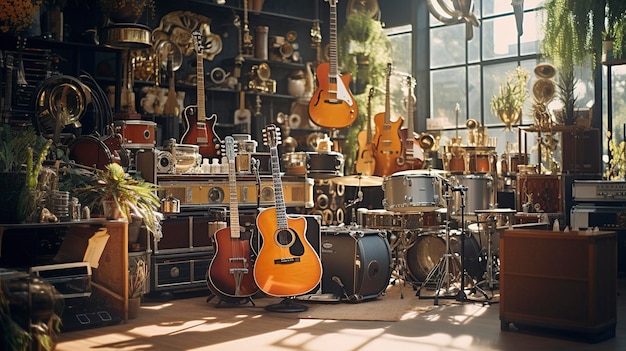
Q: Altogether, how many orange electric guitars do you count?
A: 2